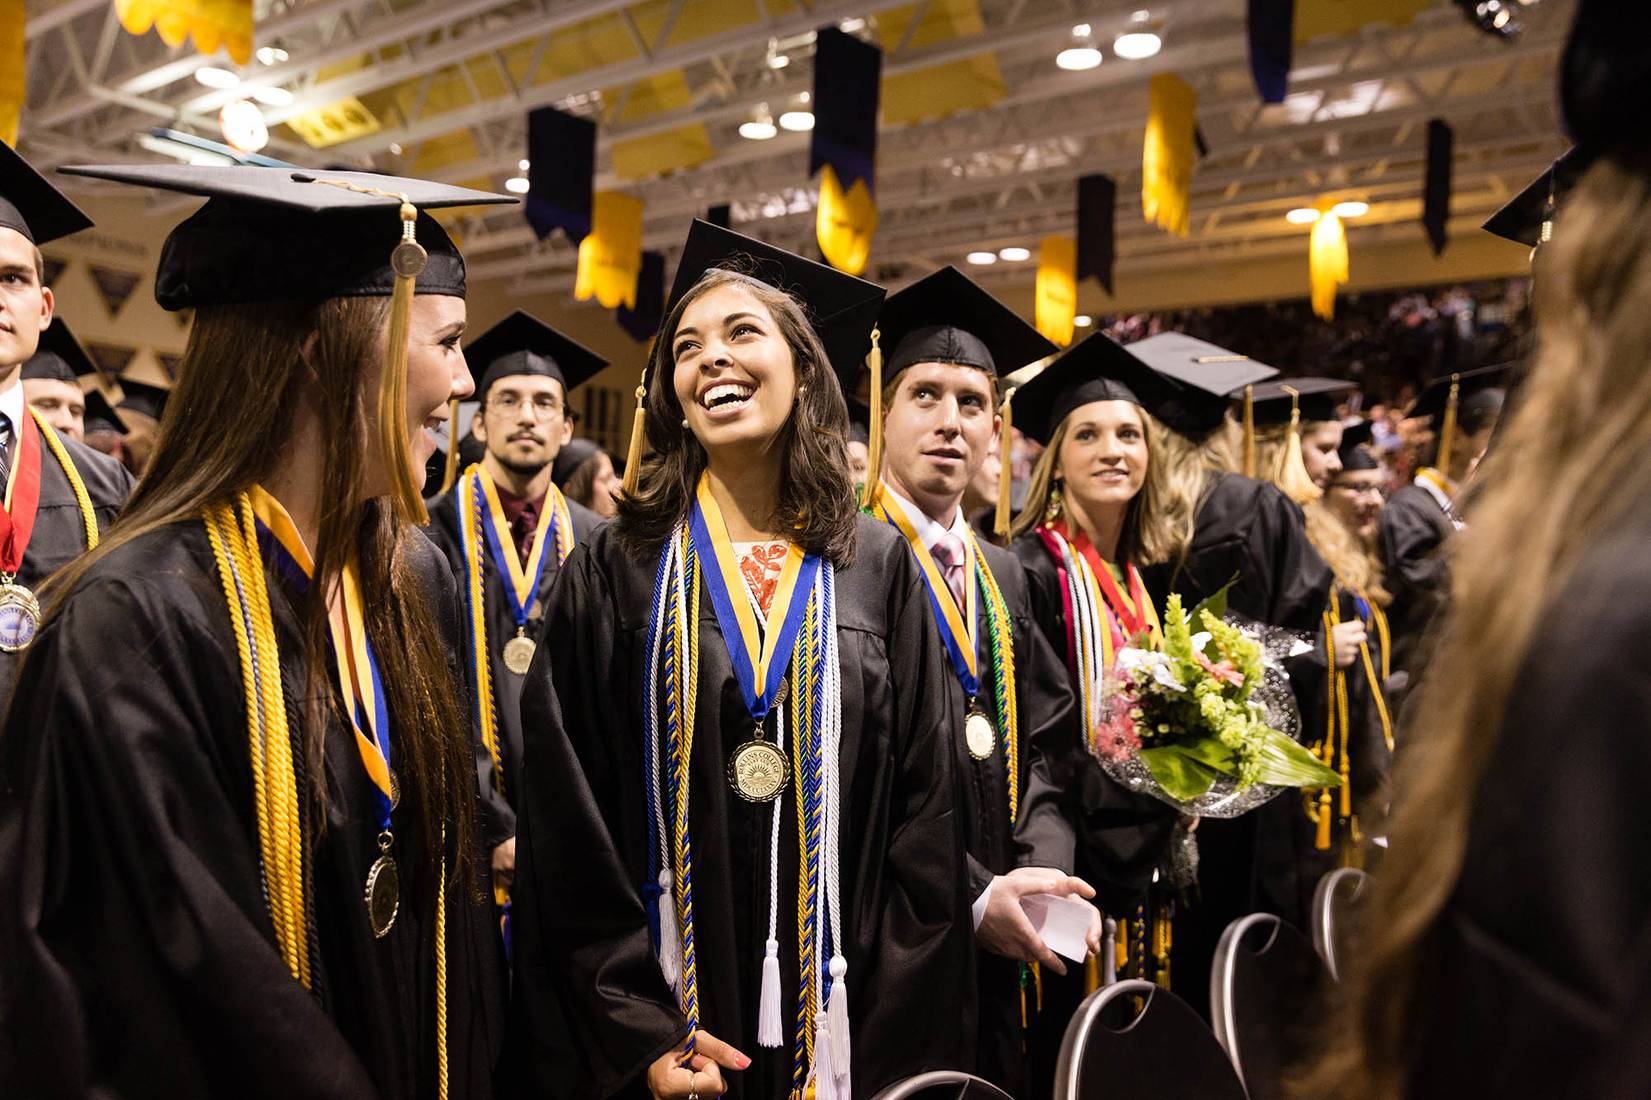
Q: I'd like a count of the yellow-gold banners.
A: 7